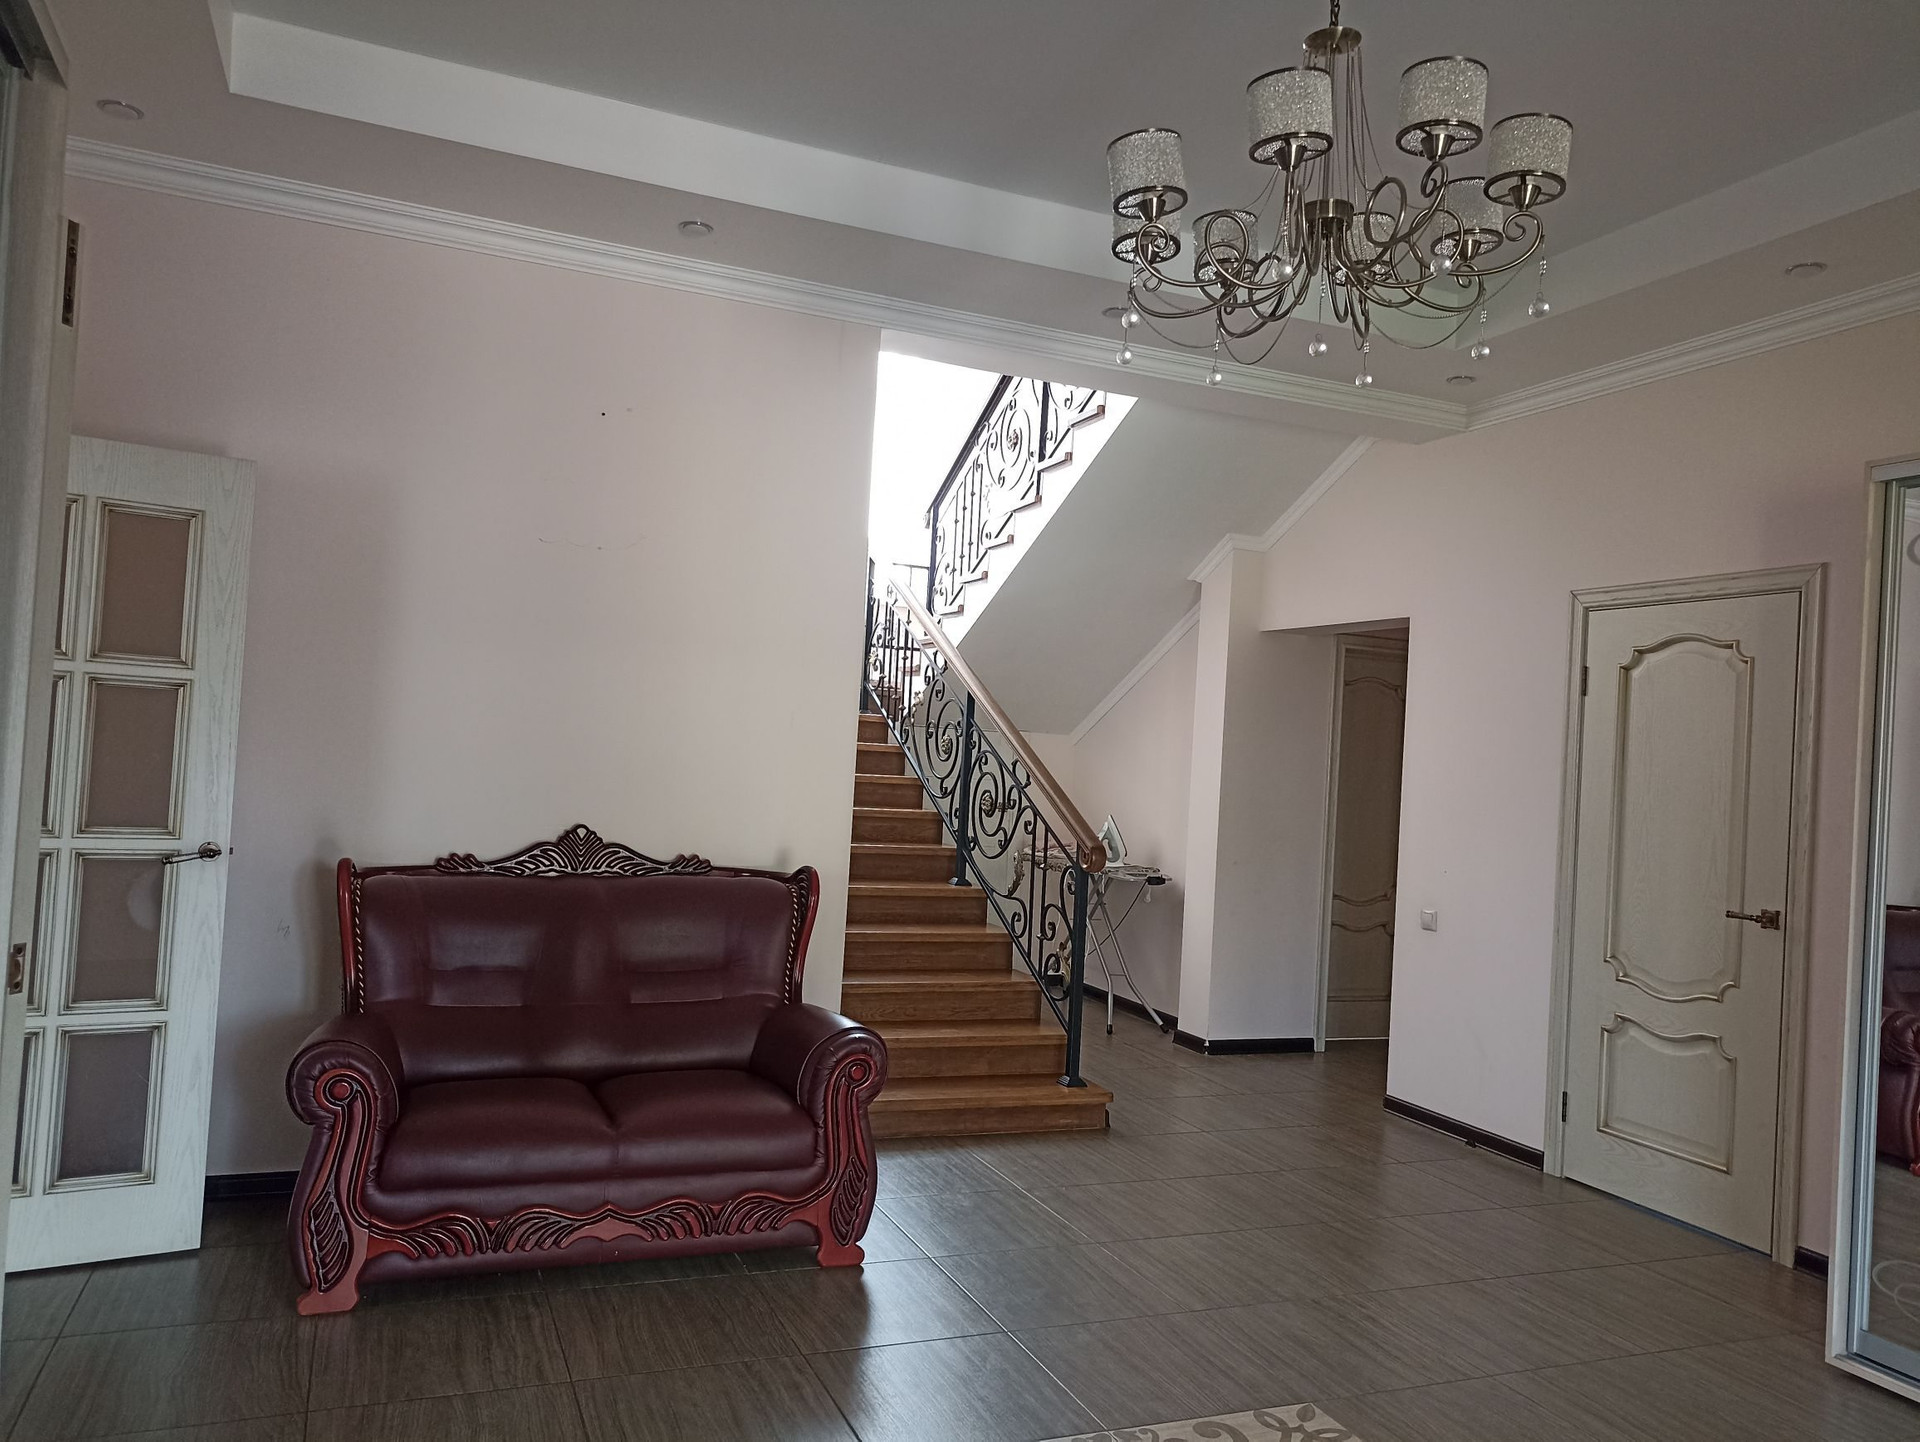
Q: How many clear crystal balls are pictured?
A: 9